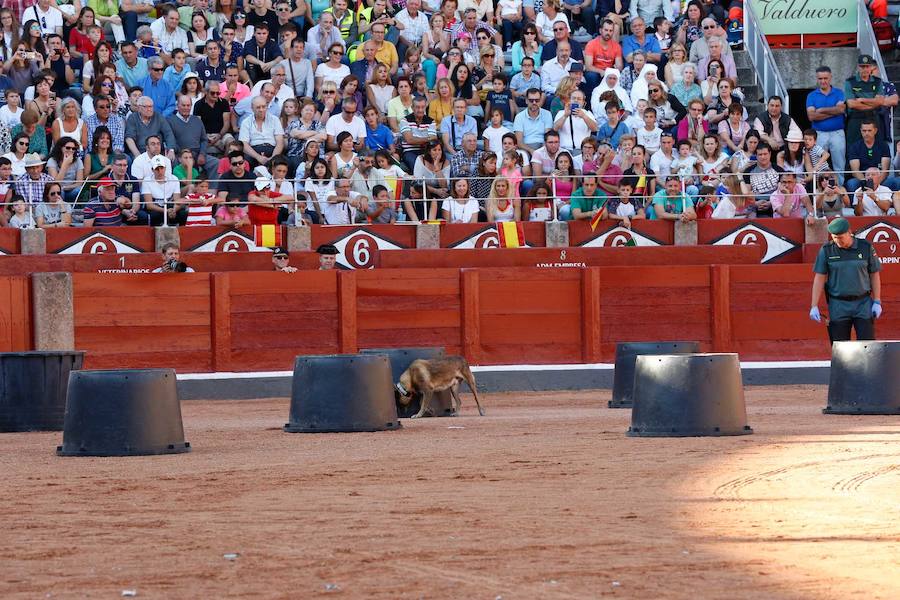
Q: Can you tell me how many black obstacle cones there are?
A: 7